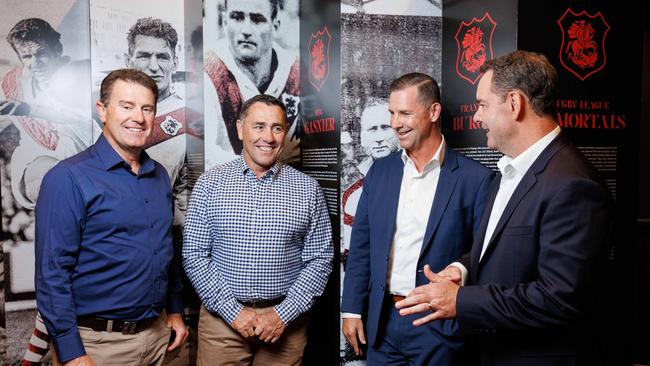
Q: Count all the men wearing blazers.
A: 2